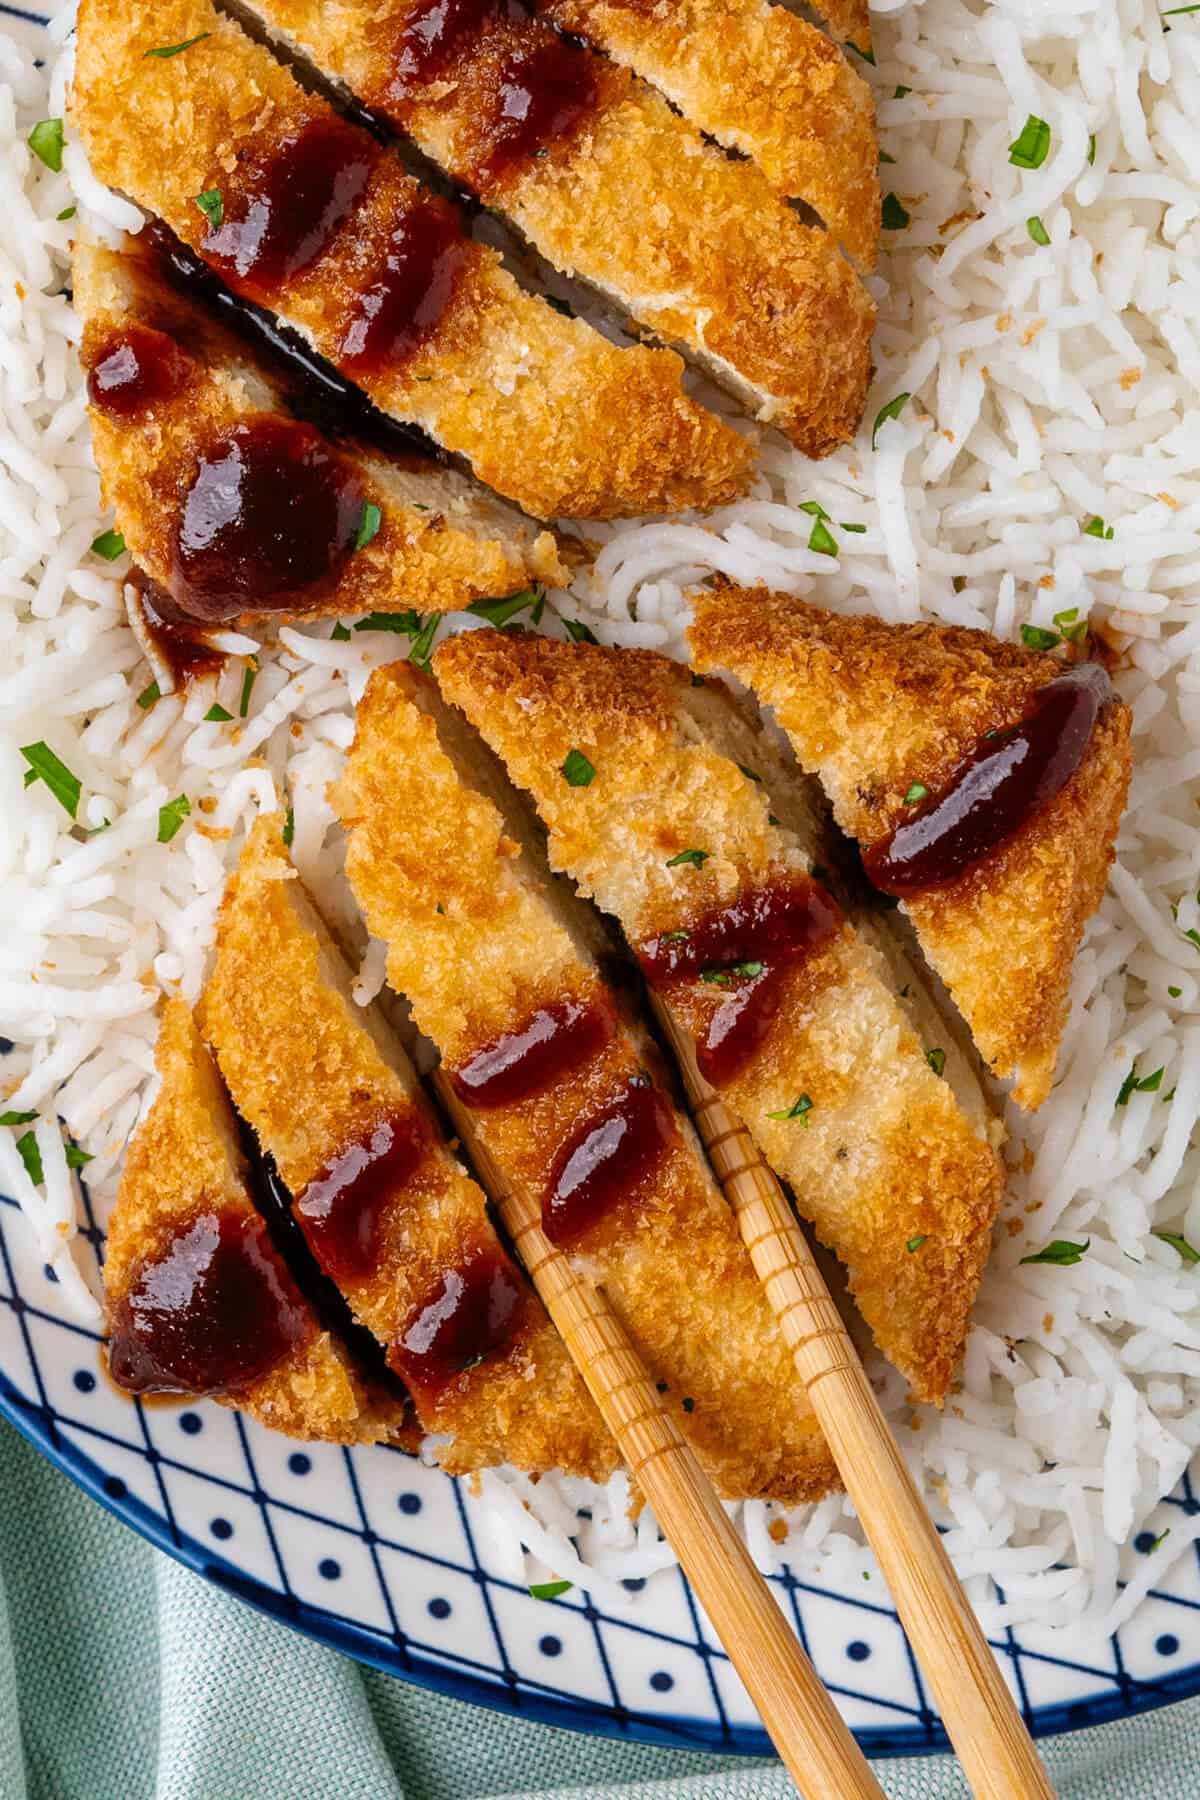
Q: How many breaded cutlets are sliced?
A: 2